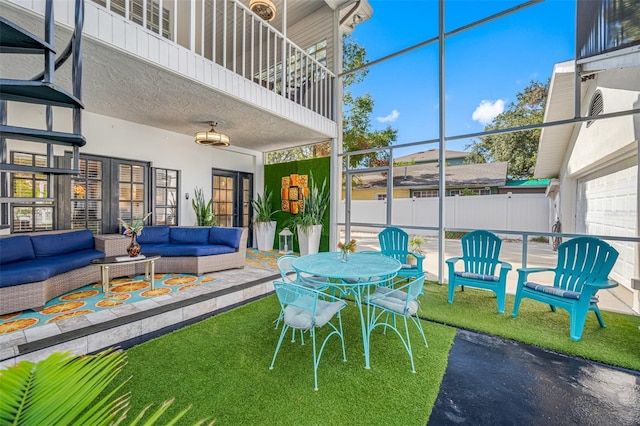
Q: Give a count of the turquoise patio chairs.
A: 7